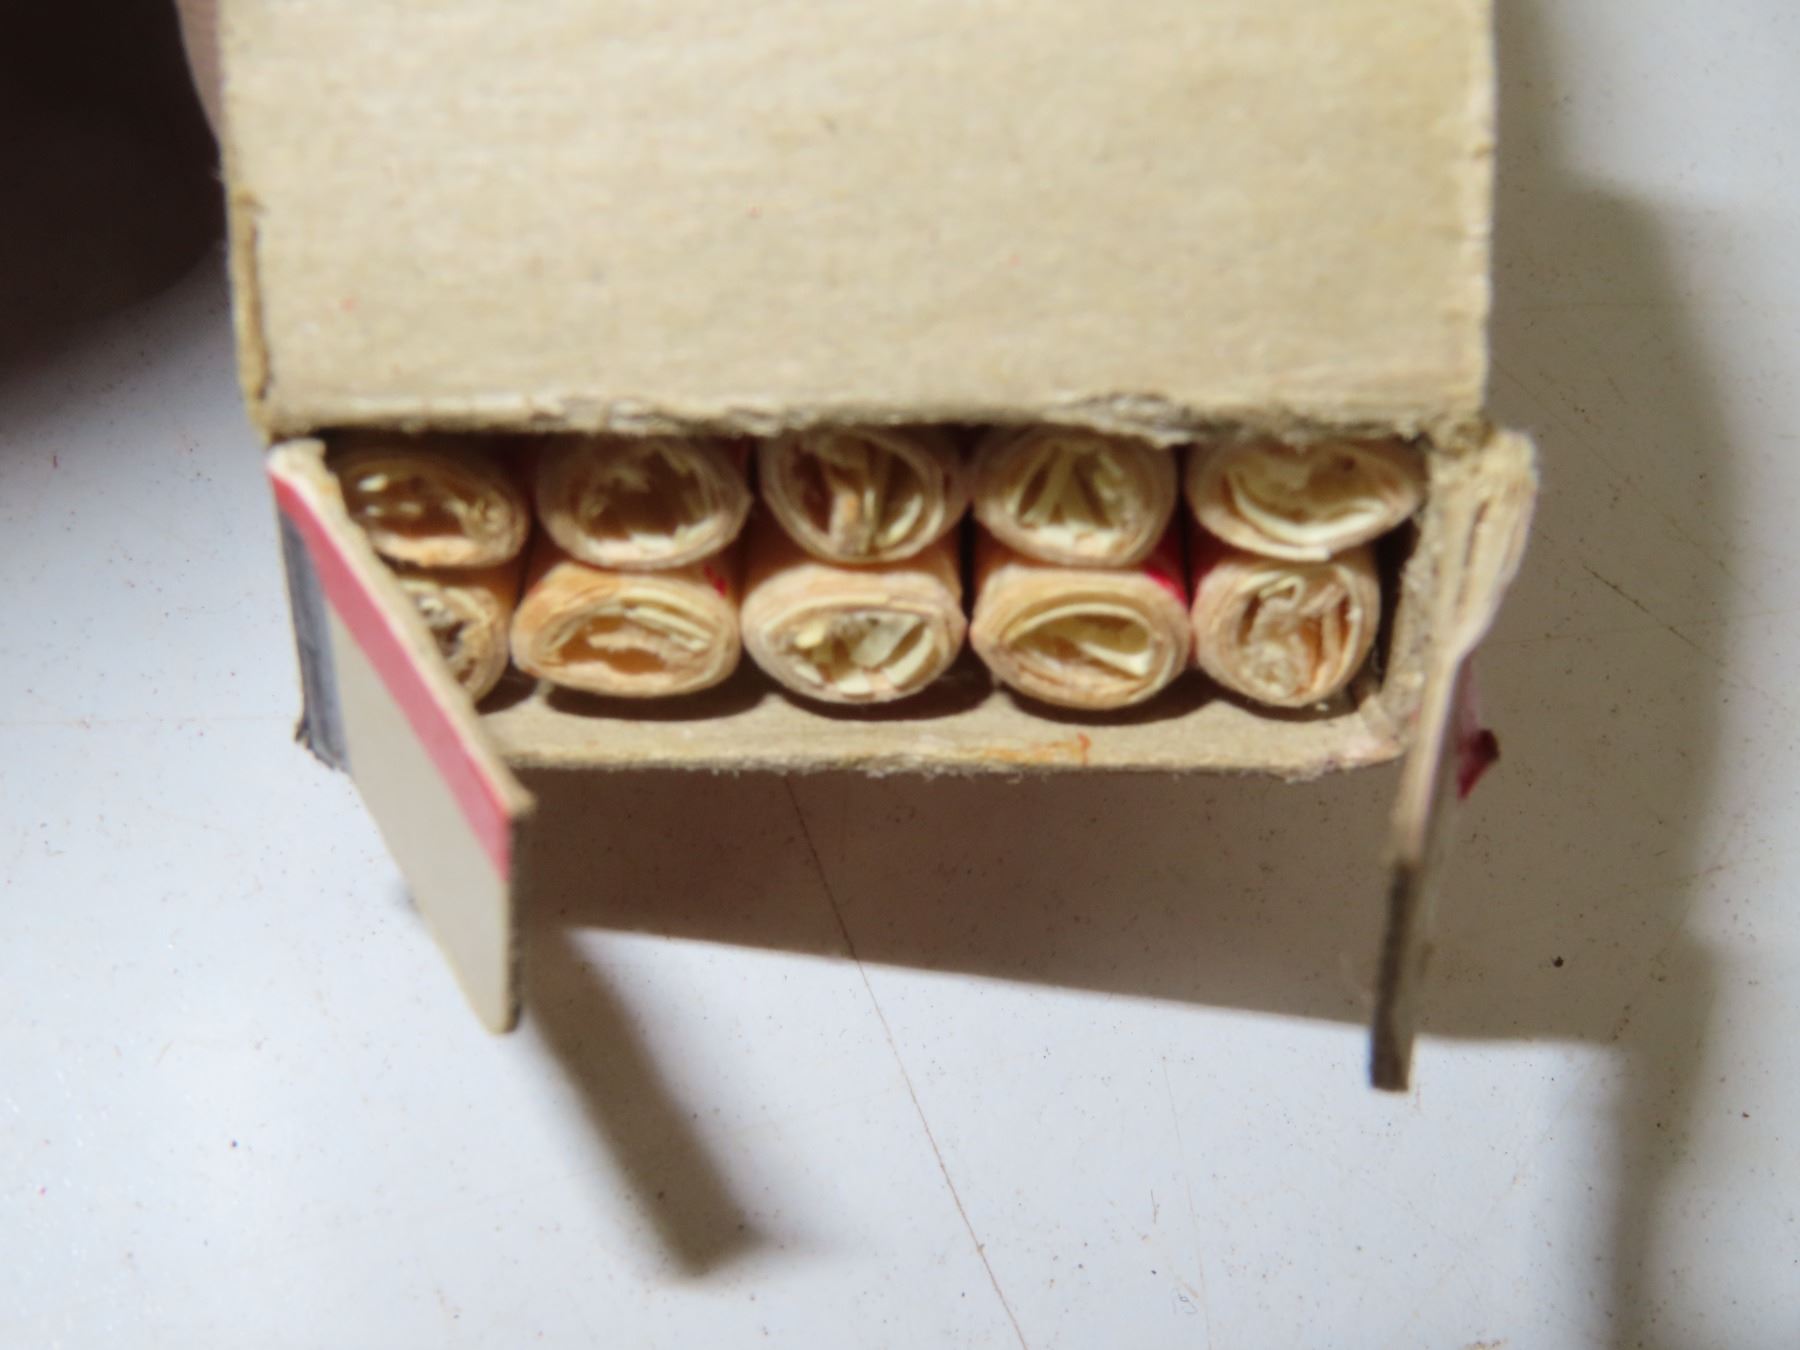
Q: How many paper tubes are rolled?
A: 10